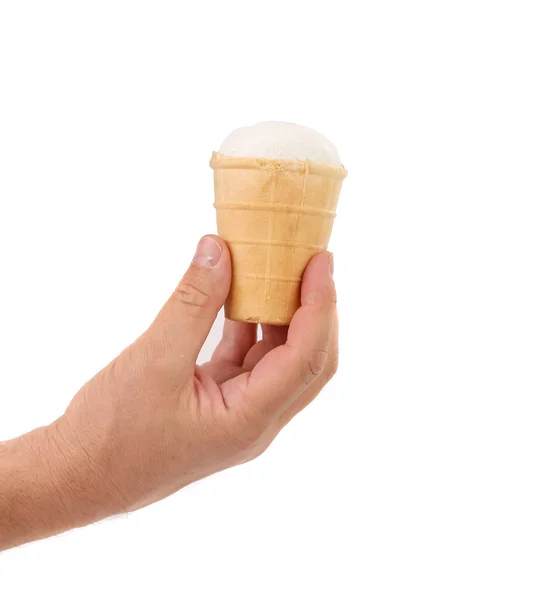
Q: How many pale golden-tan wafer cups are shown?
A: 1